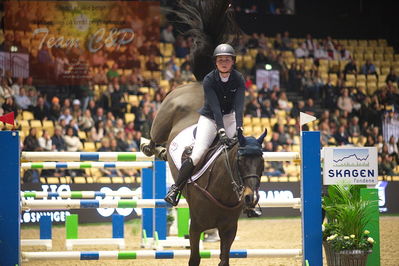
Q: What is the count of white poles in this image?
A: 5